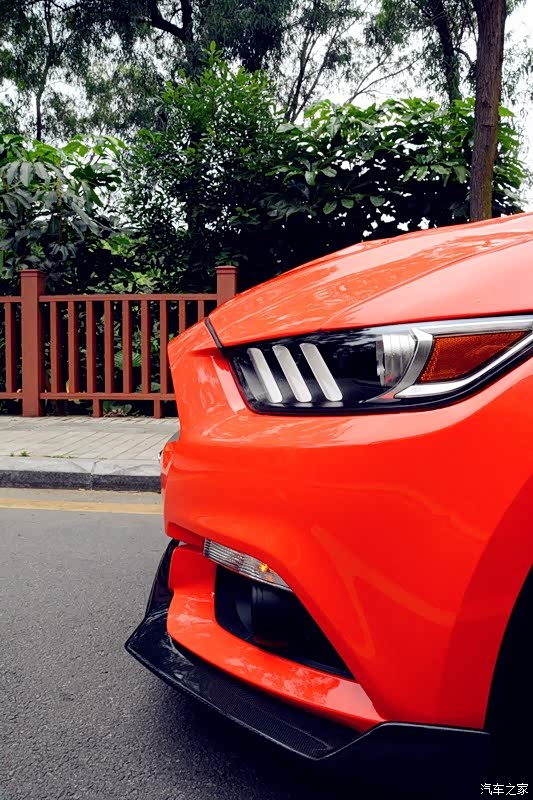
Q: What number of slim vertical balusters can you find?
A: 10